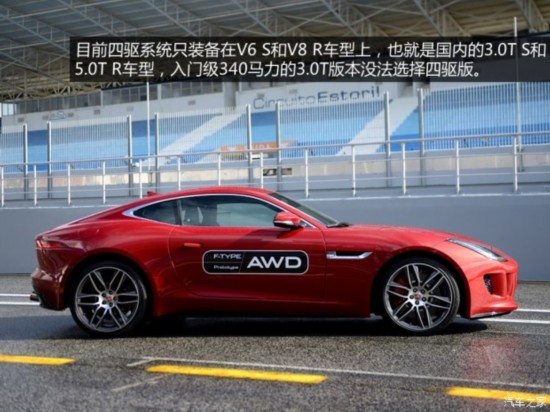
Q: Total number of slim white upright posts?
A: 13